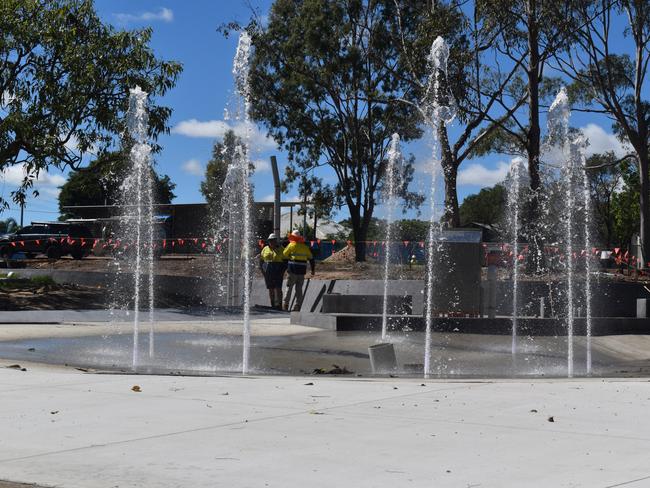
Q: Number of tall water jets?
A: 8